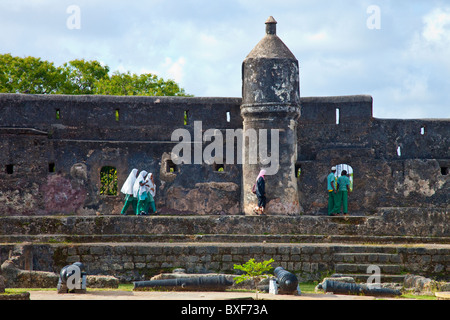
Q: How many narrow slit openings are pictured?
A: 7